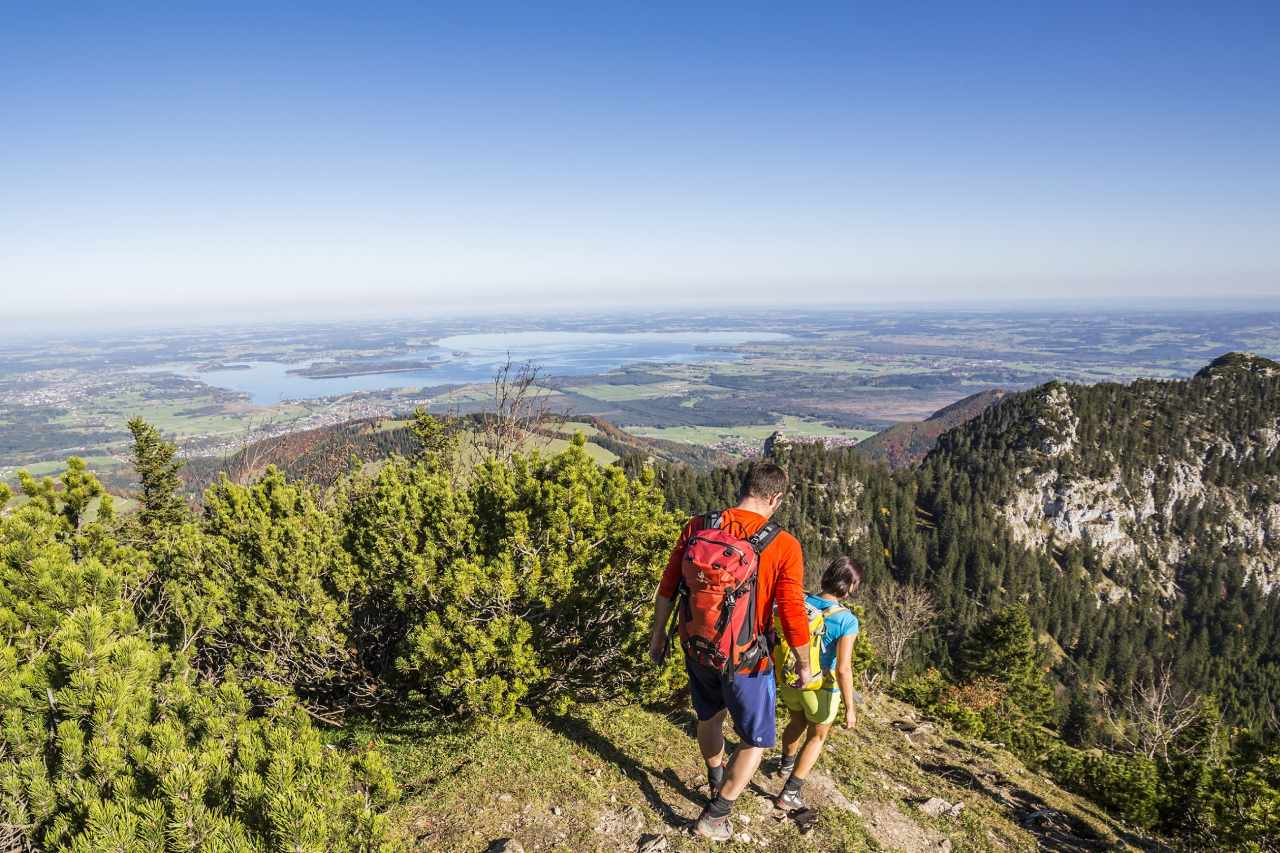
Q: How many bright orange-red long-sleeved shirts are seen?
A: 1